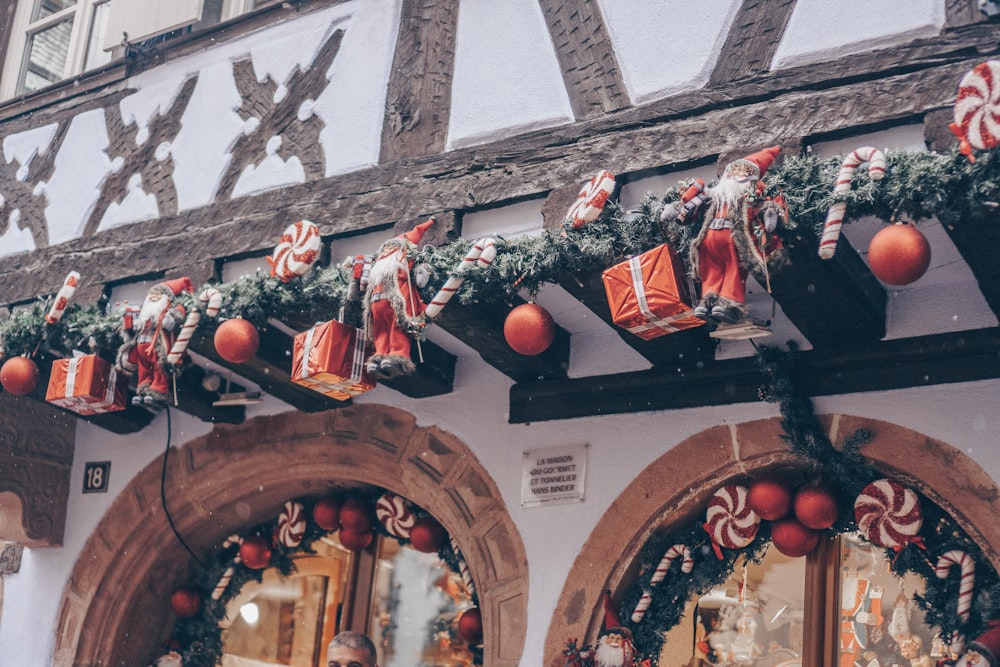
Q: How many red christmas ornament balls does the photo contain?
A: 14